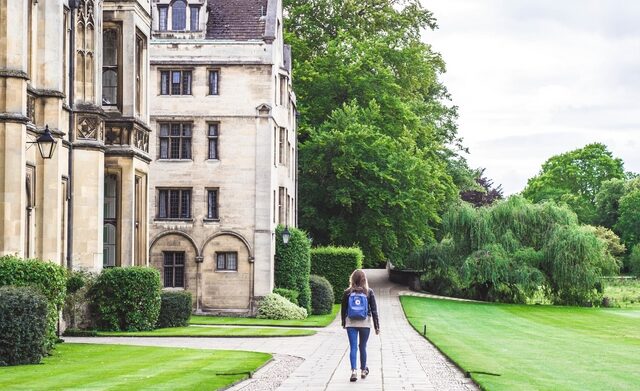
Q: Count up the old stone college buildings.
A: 2